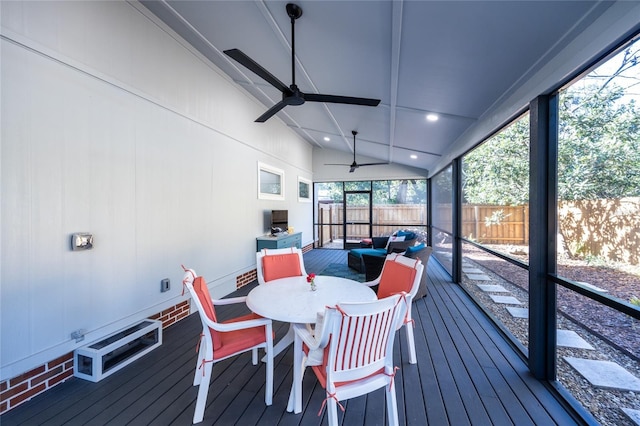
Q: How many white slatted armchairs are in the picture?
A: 4